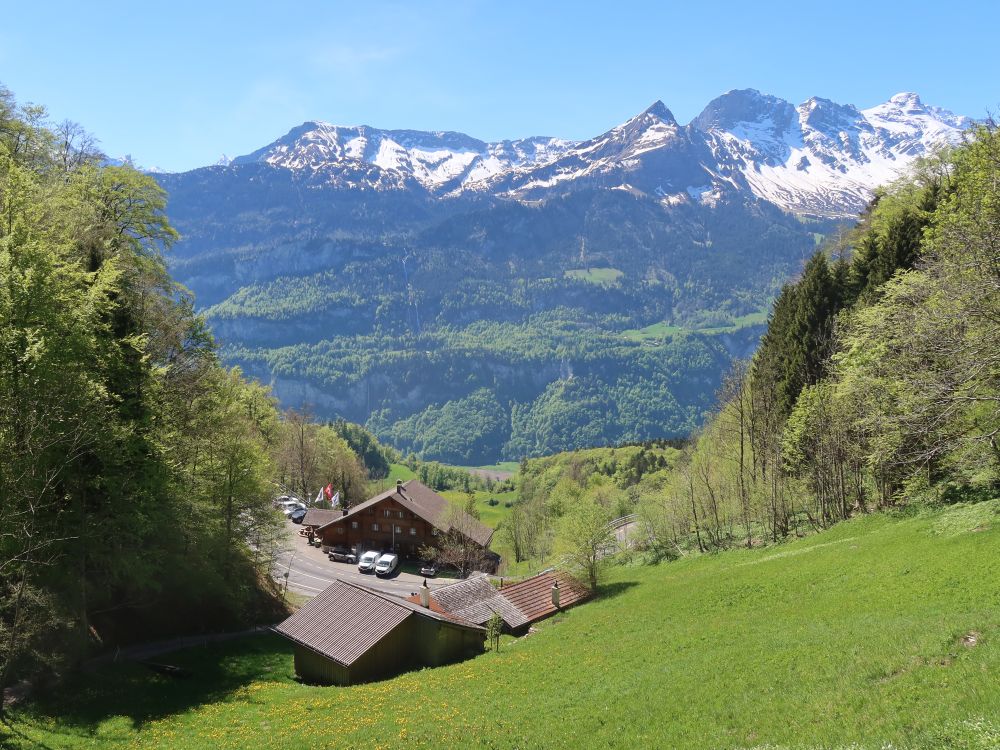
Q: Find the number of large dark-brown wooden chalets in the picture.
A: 1